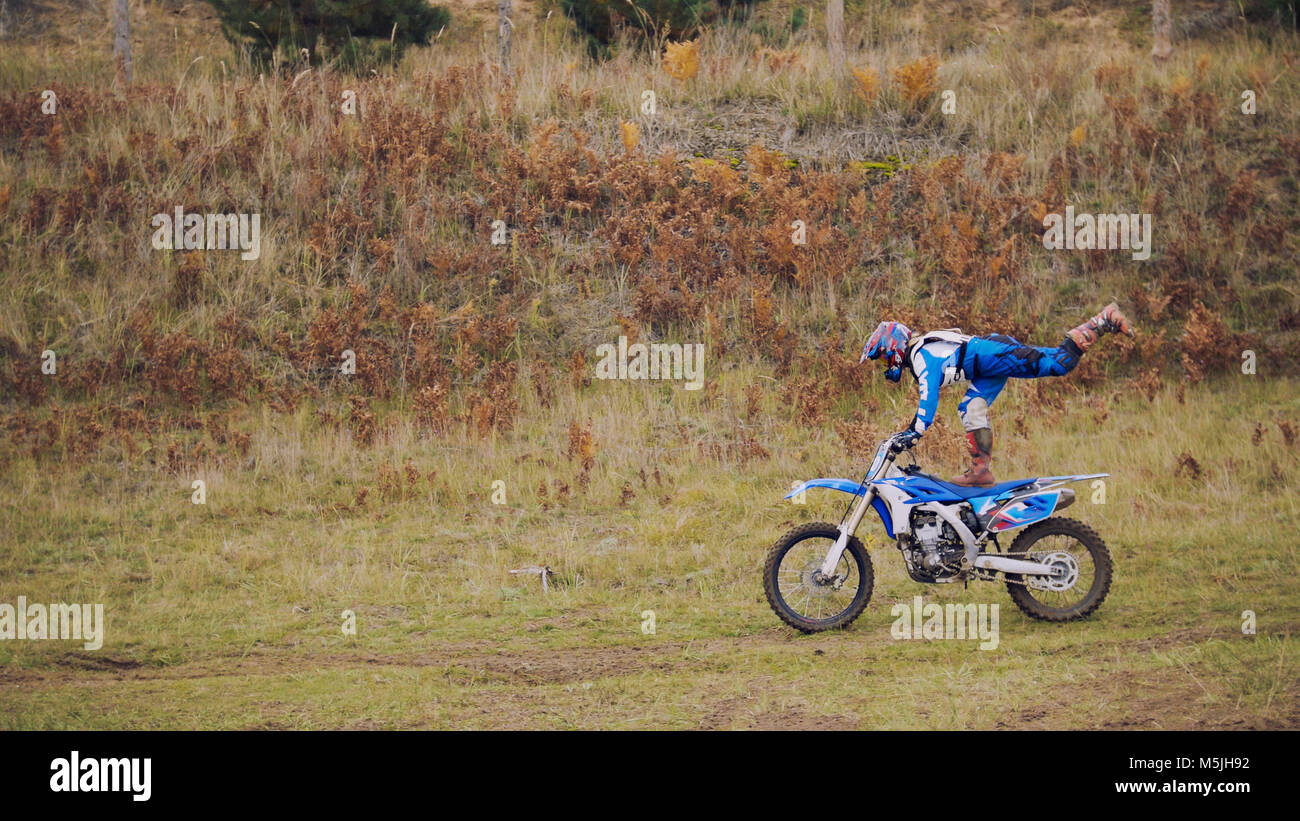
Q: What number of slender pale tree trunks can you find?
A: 4